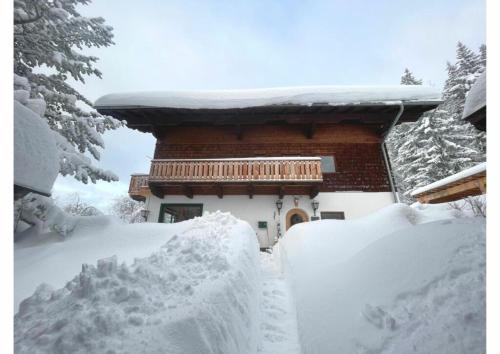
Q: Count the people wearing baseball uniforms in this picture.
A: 0